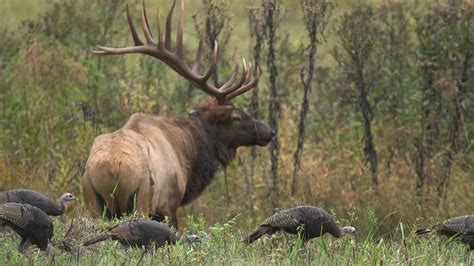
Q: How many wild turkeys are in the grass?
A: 5